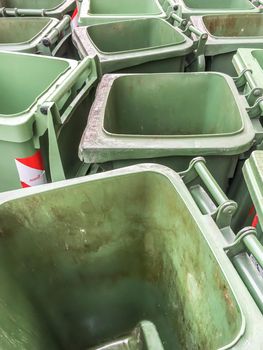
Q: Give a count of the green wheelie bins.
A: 11